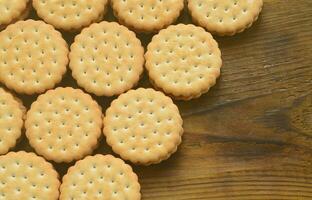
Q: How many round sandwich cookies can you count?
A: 12